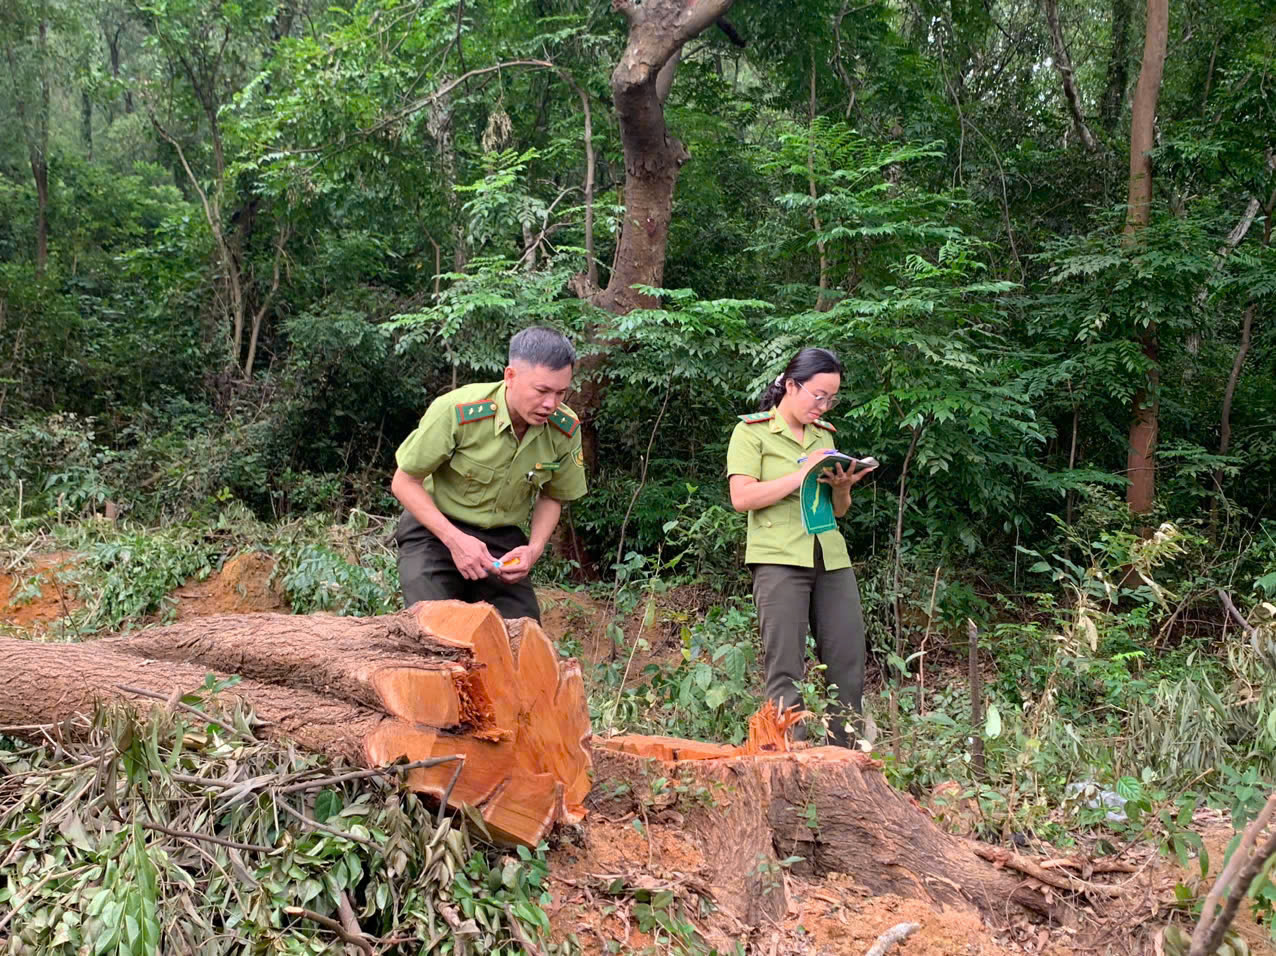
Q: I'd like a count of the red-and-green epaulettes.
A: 4